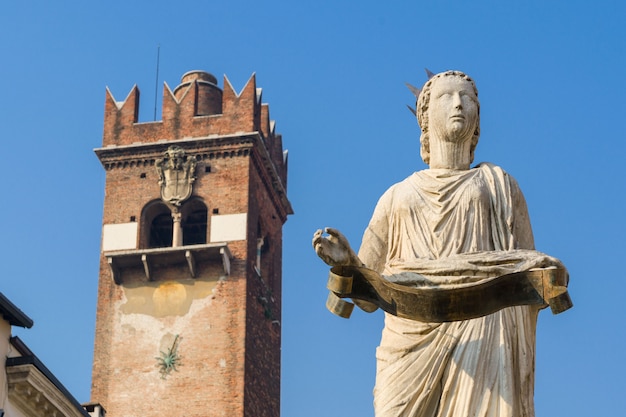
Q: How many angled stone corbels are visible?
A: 4